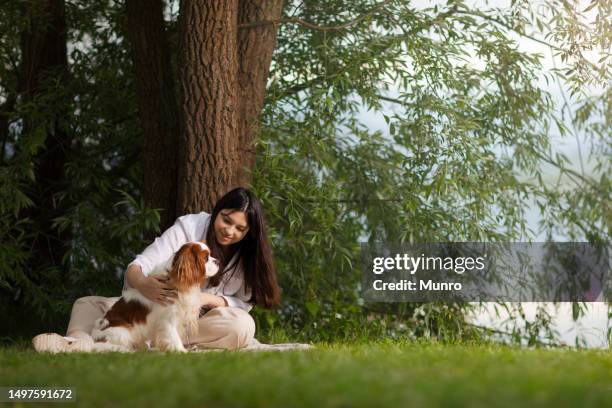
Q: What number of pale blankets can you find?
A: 1